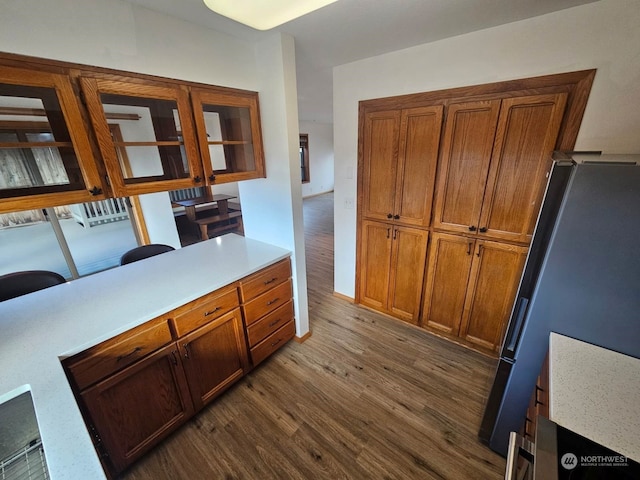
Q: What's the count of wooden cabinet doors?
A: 13